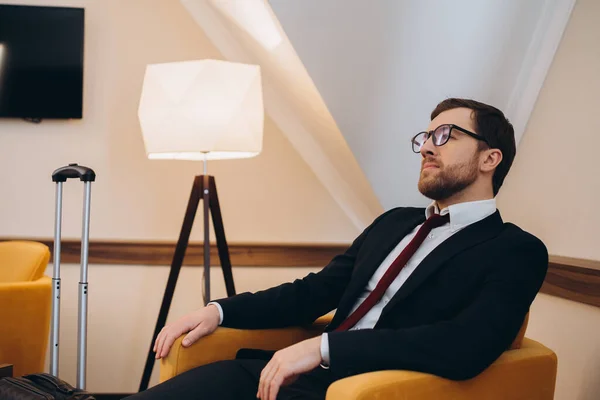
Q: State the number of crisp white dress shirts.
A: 1